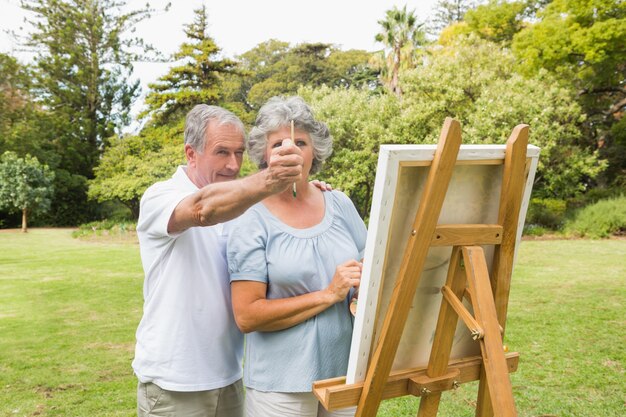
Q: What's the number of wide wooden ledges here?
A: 1